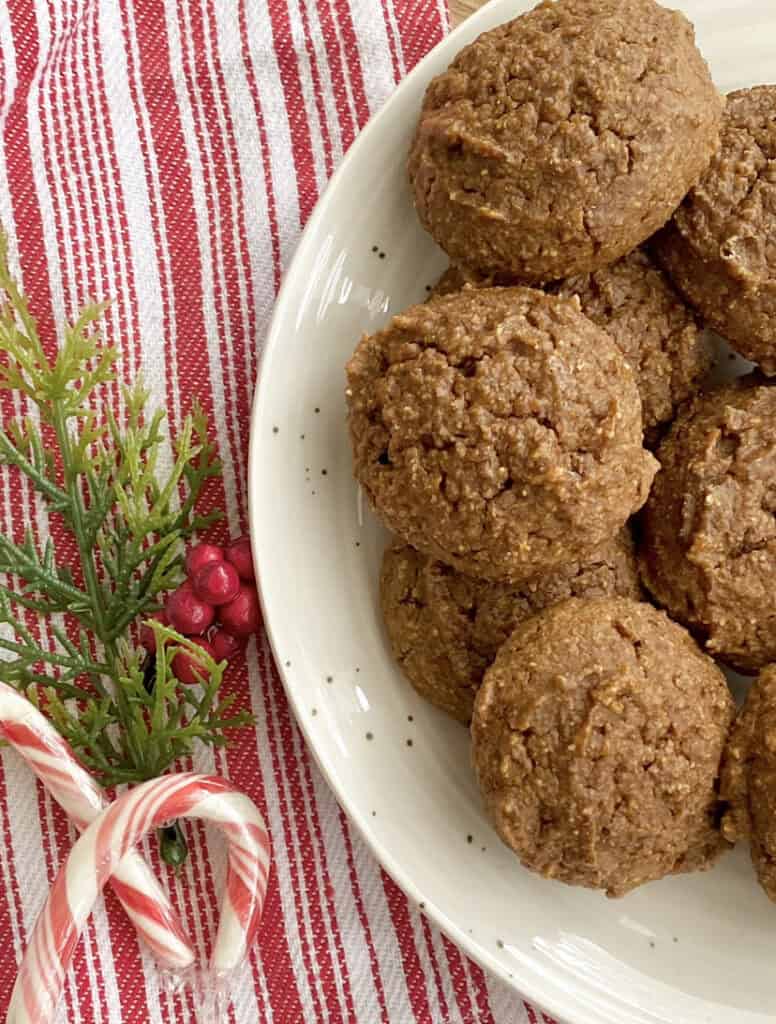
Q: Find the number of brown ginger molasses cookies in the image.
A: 8